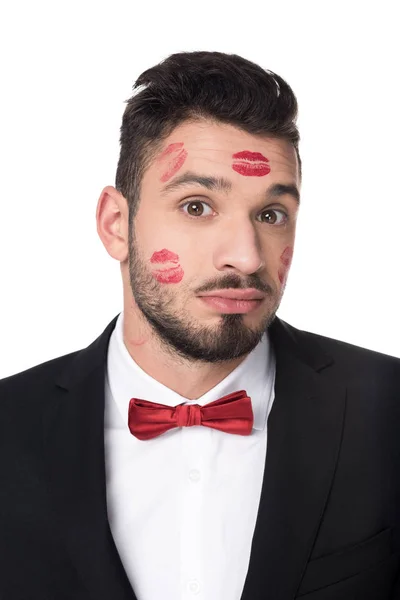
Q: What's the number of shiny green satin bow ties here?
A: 0